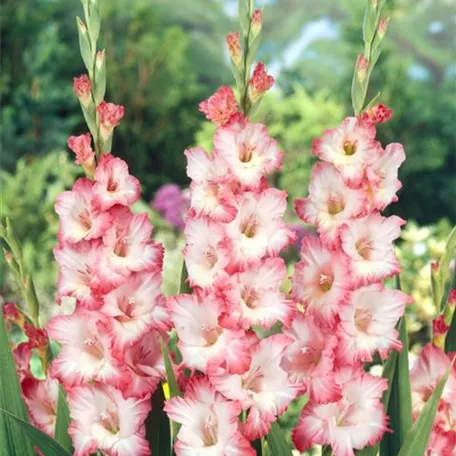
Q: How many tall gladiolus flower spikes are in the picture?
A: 3